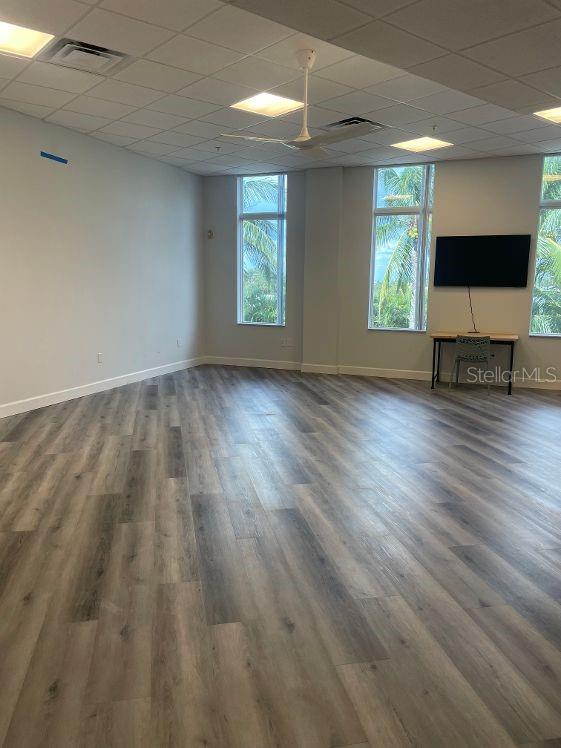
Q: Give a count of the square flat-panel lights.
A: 4